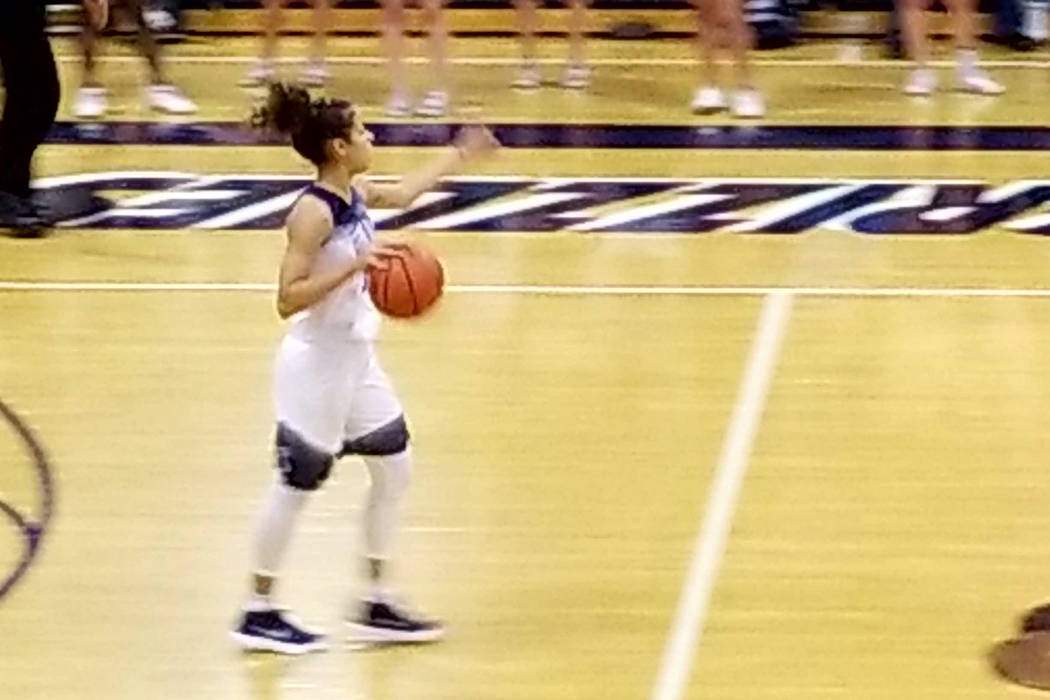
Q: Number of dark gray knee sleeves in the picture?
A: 2